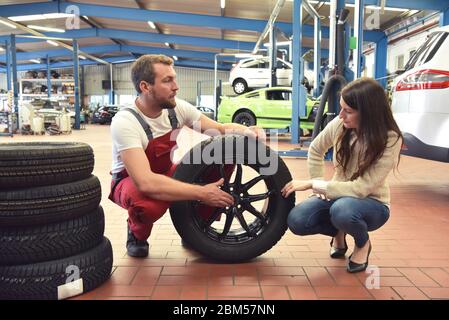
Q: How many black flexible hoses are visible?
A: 1